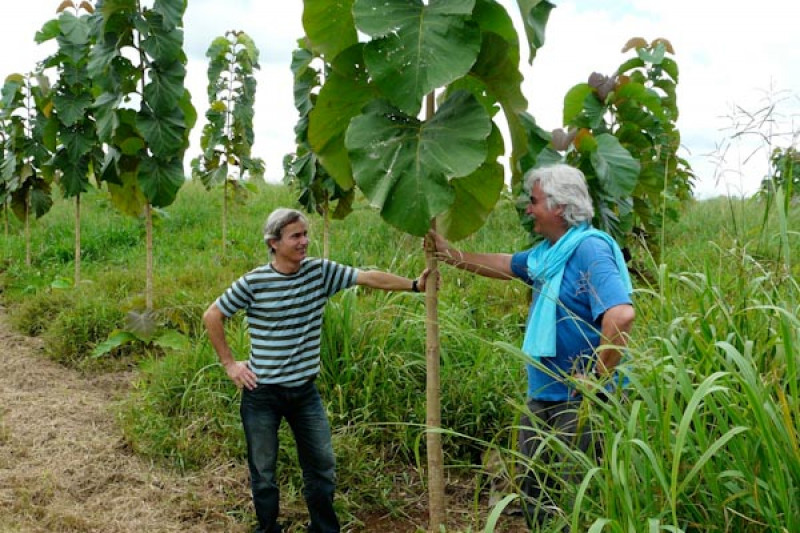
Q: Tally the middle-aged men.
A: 2